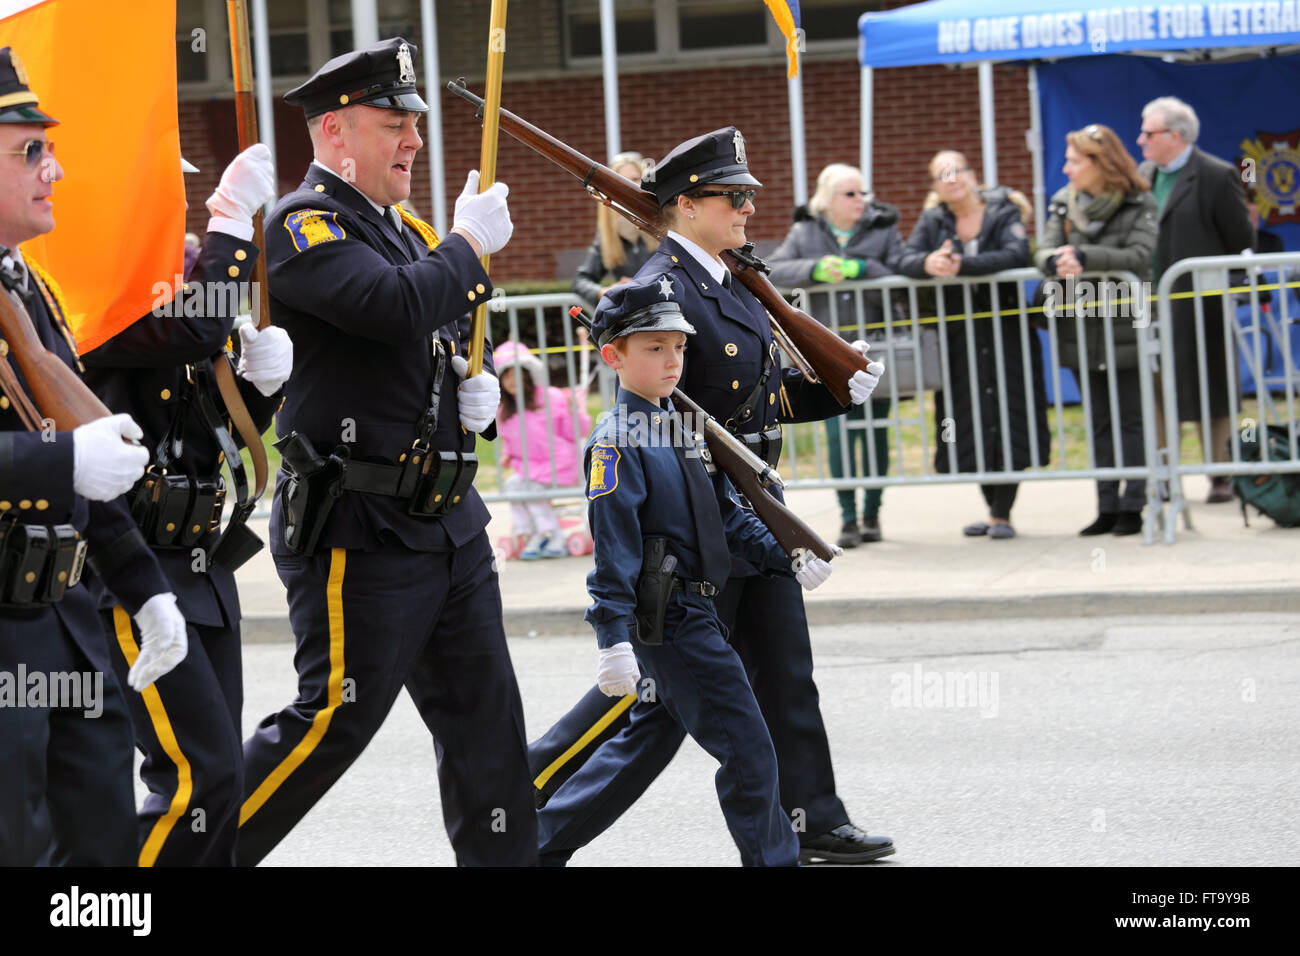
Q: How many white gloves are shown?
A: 9